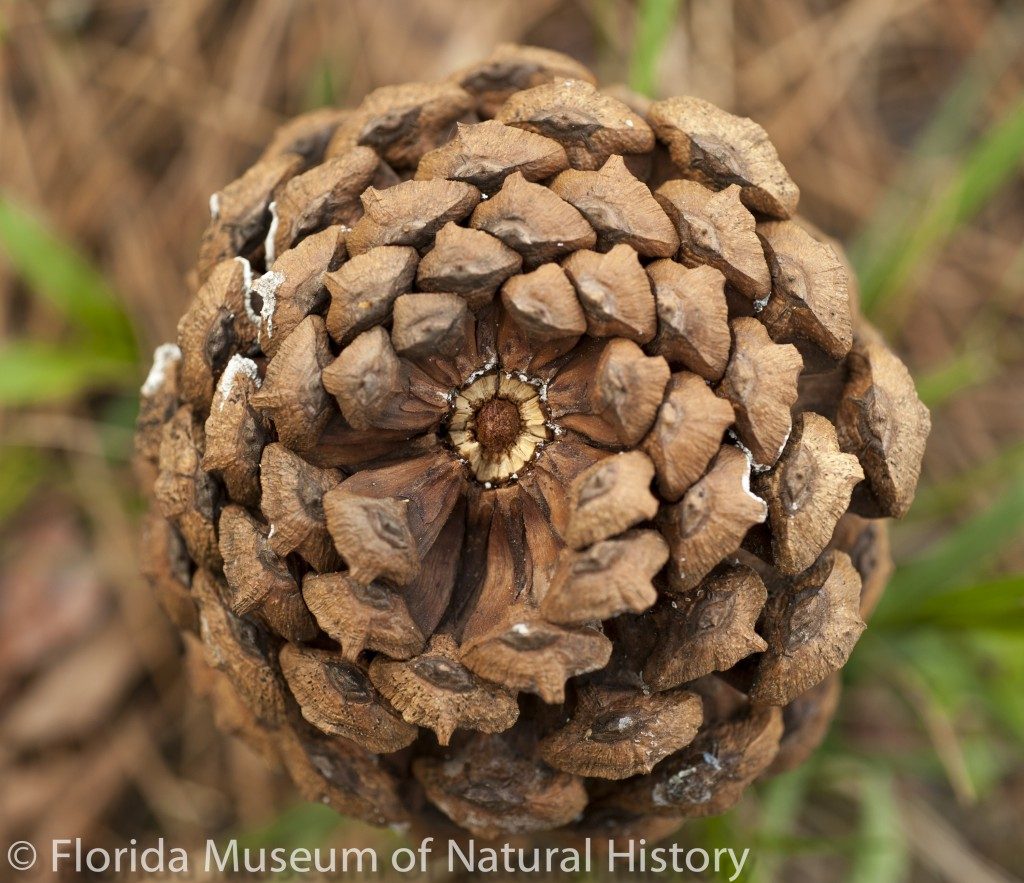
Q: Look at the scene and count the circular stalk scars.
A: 1